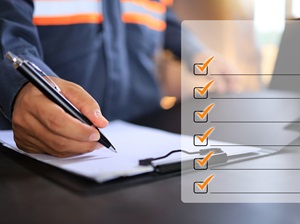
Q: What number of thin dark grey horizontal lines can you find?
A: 6